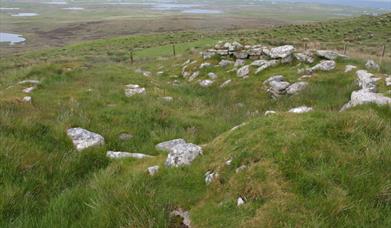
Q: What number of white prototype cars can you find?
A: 0